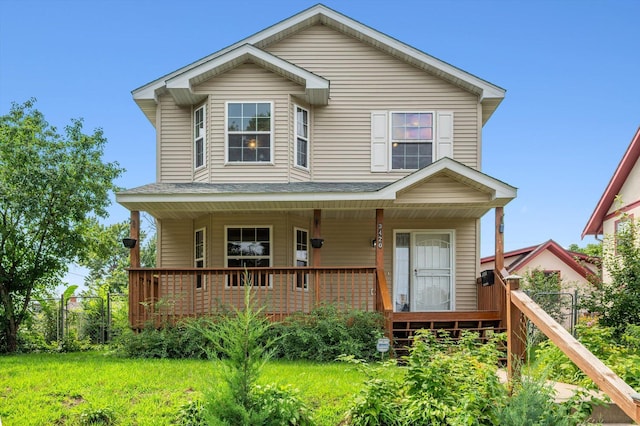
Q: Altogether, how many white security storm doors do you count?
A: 1